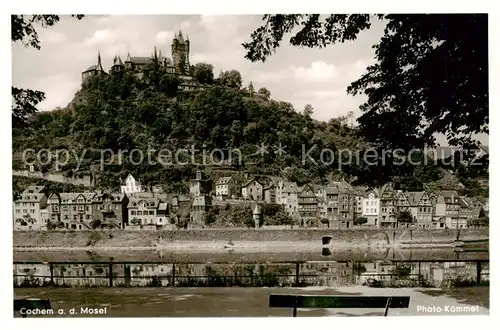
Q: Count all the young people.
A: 0